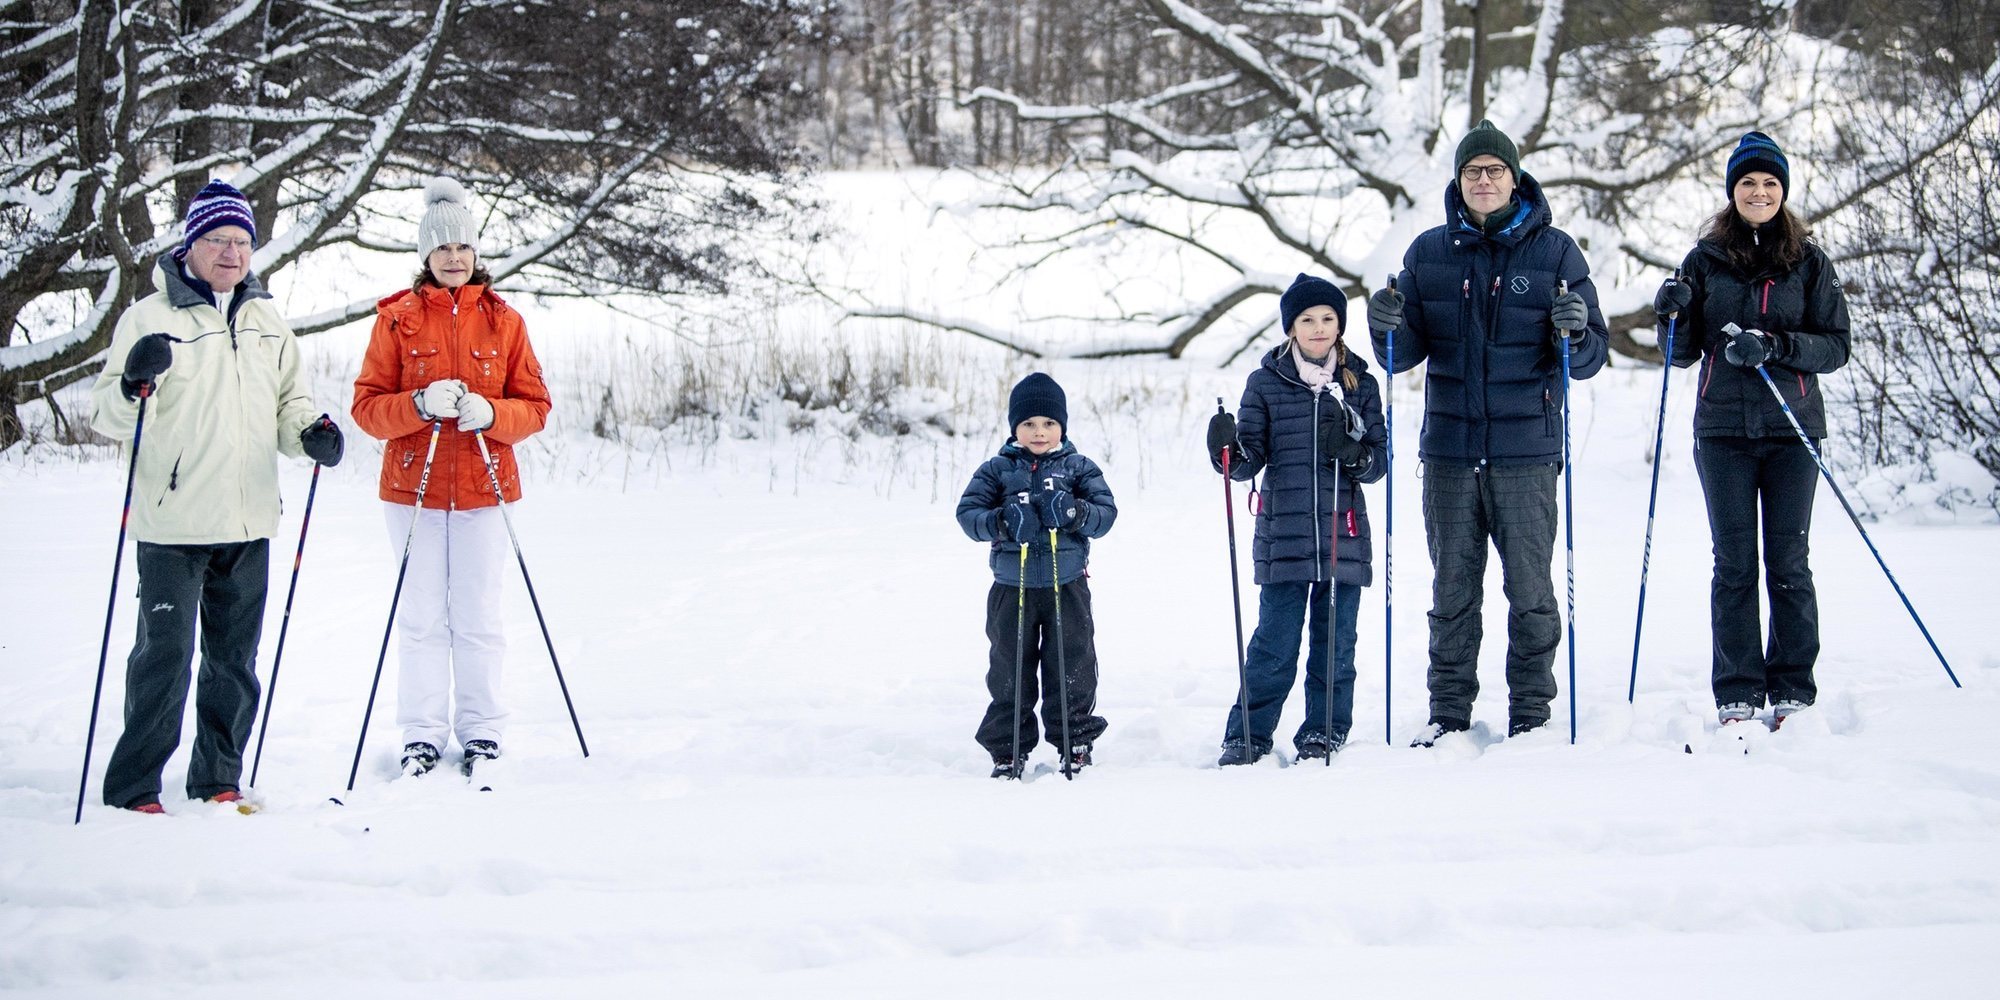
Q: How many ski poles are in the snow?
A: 12